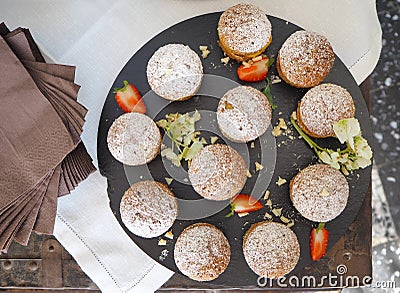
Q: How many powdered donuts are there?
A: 11